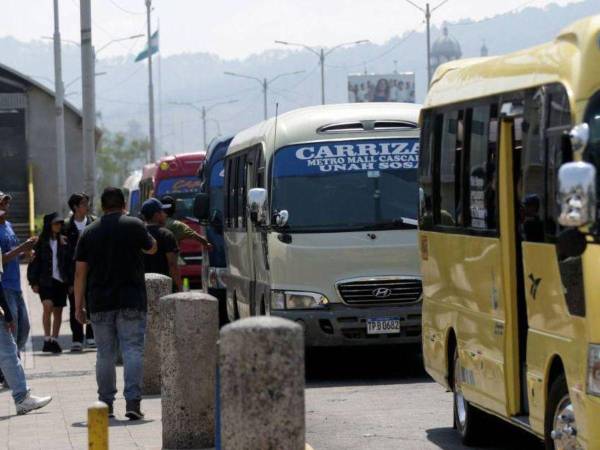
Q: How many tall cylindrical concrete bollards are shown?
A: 3